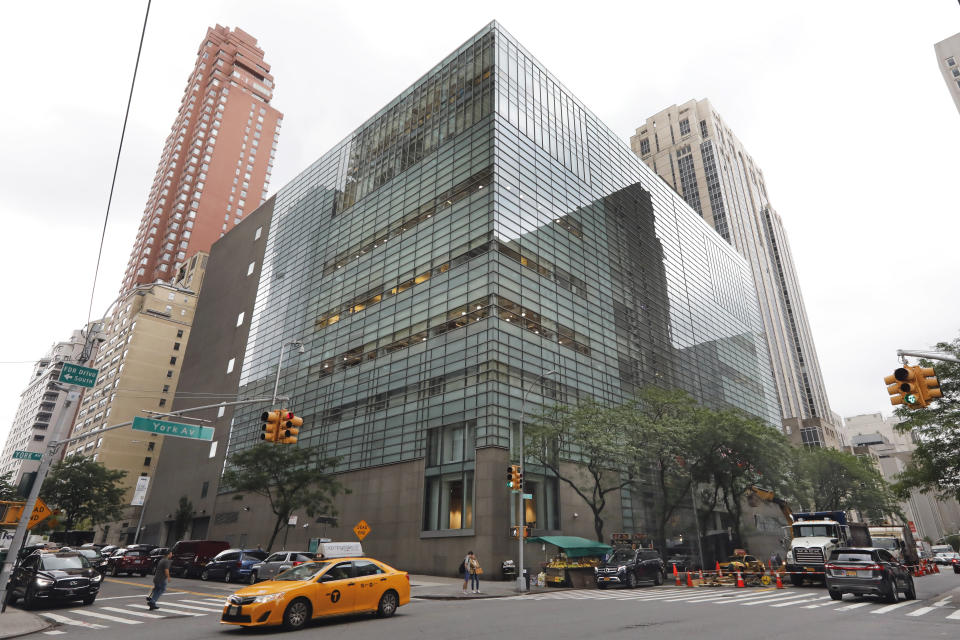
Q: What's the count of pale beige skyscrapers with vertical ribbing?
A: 1